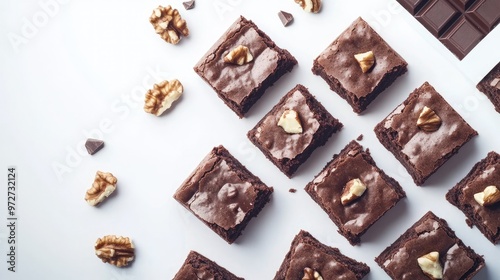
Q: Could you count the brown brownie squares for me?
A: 11